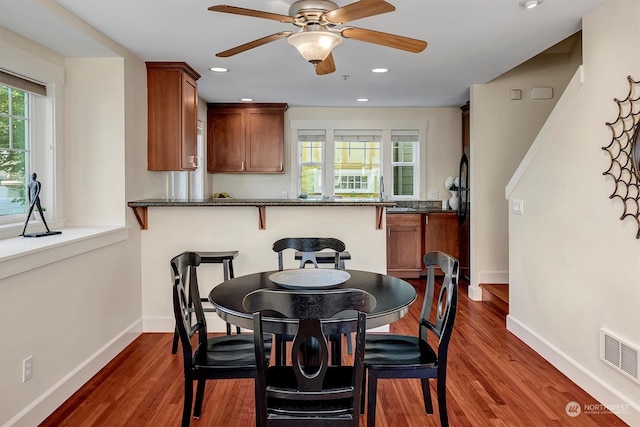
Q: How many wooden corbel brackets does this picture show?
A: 3